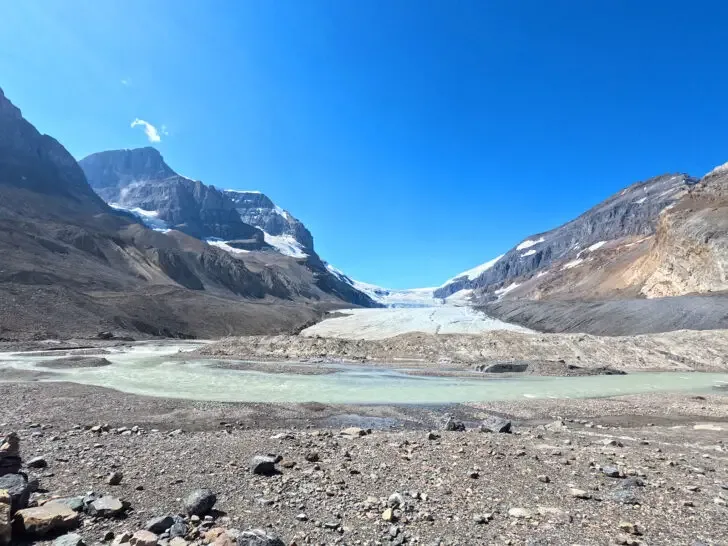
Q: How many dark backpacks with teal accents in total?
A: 0